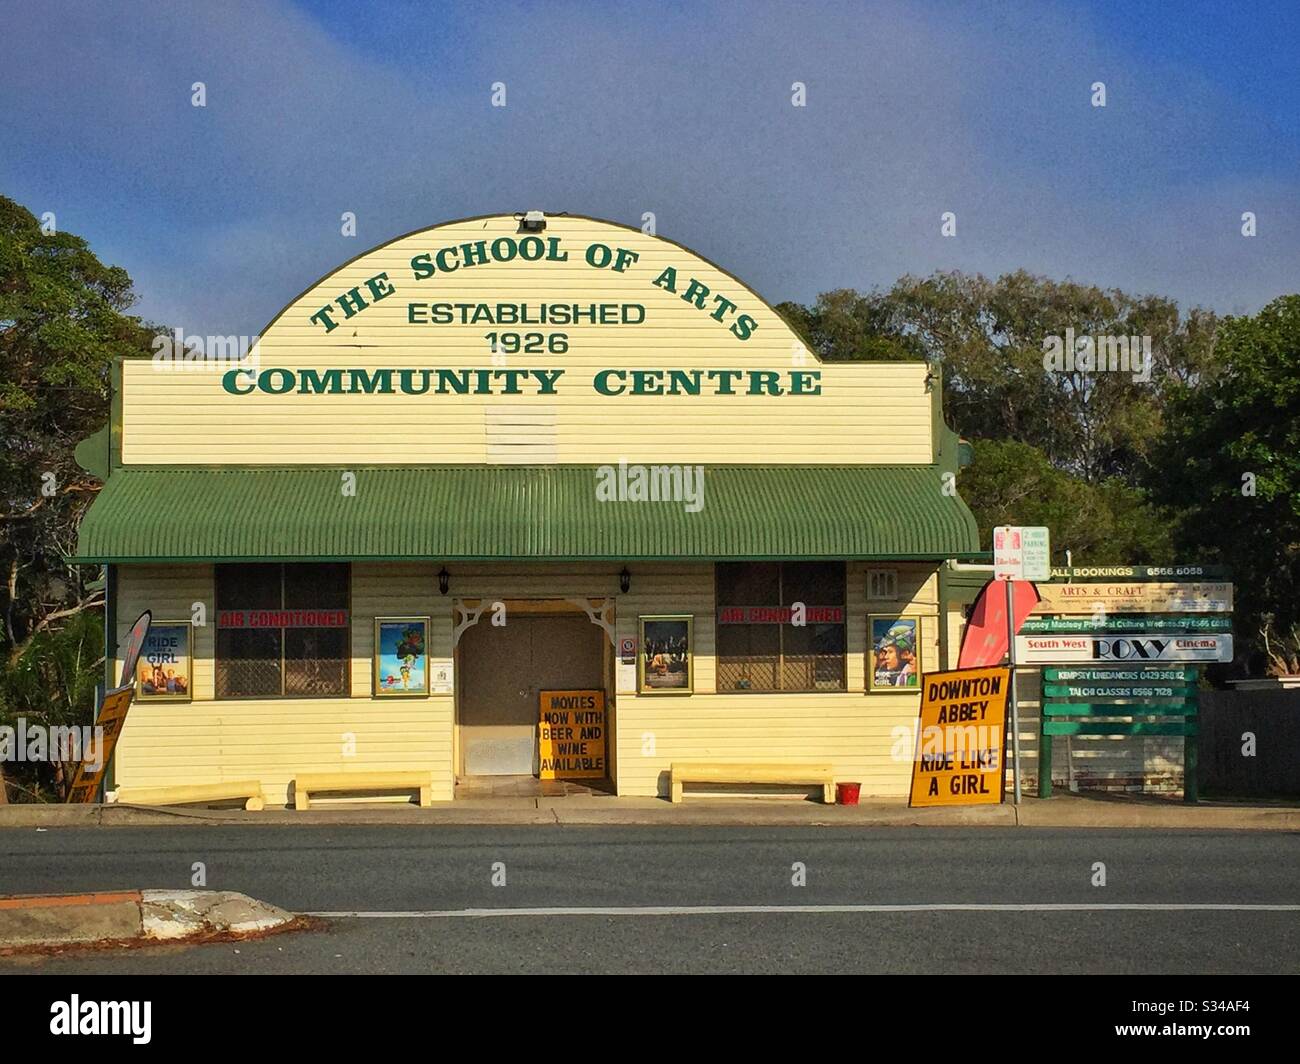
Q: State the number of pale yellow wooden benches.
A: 3